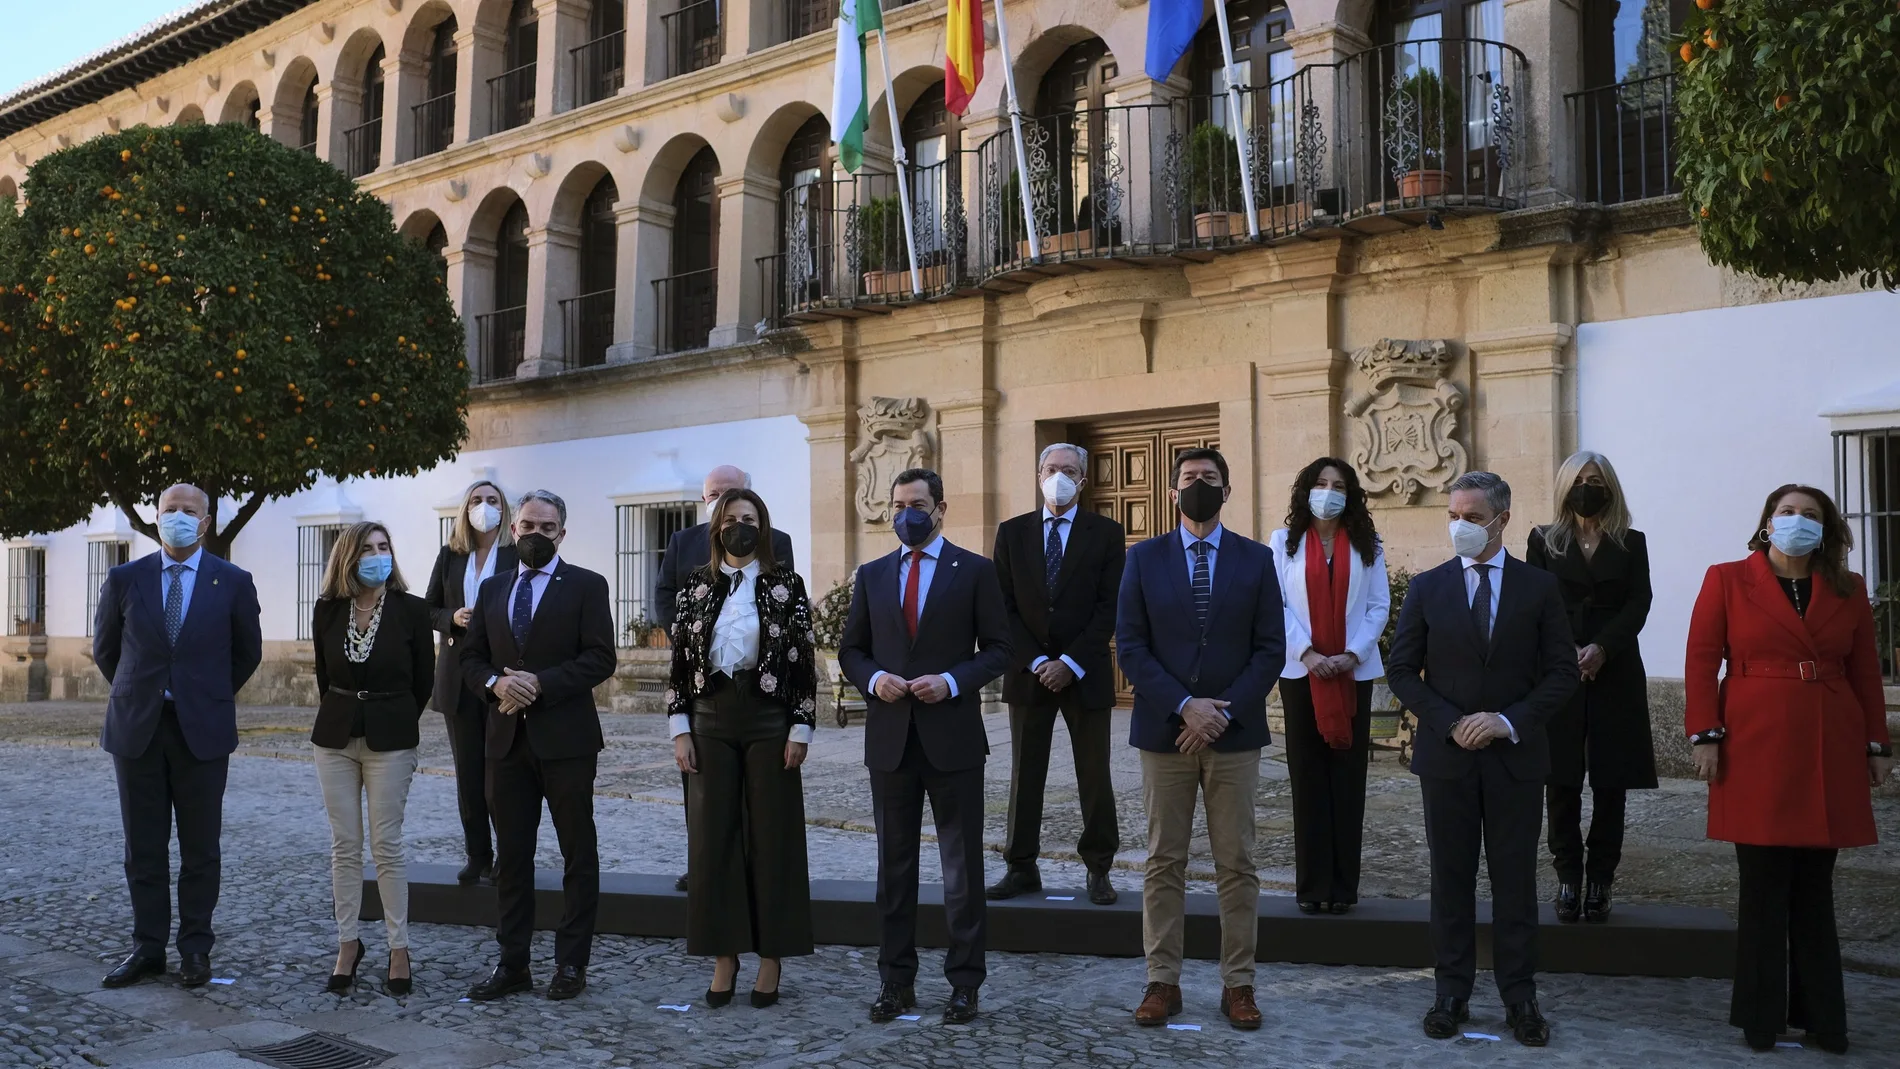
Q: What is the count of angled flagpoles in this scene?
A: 3